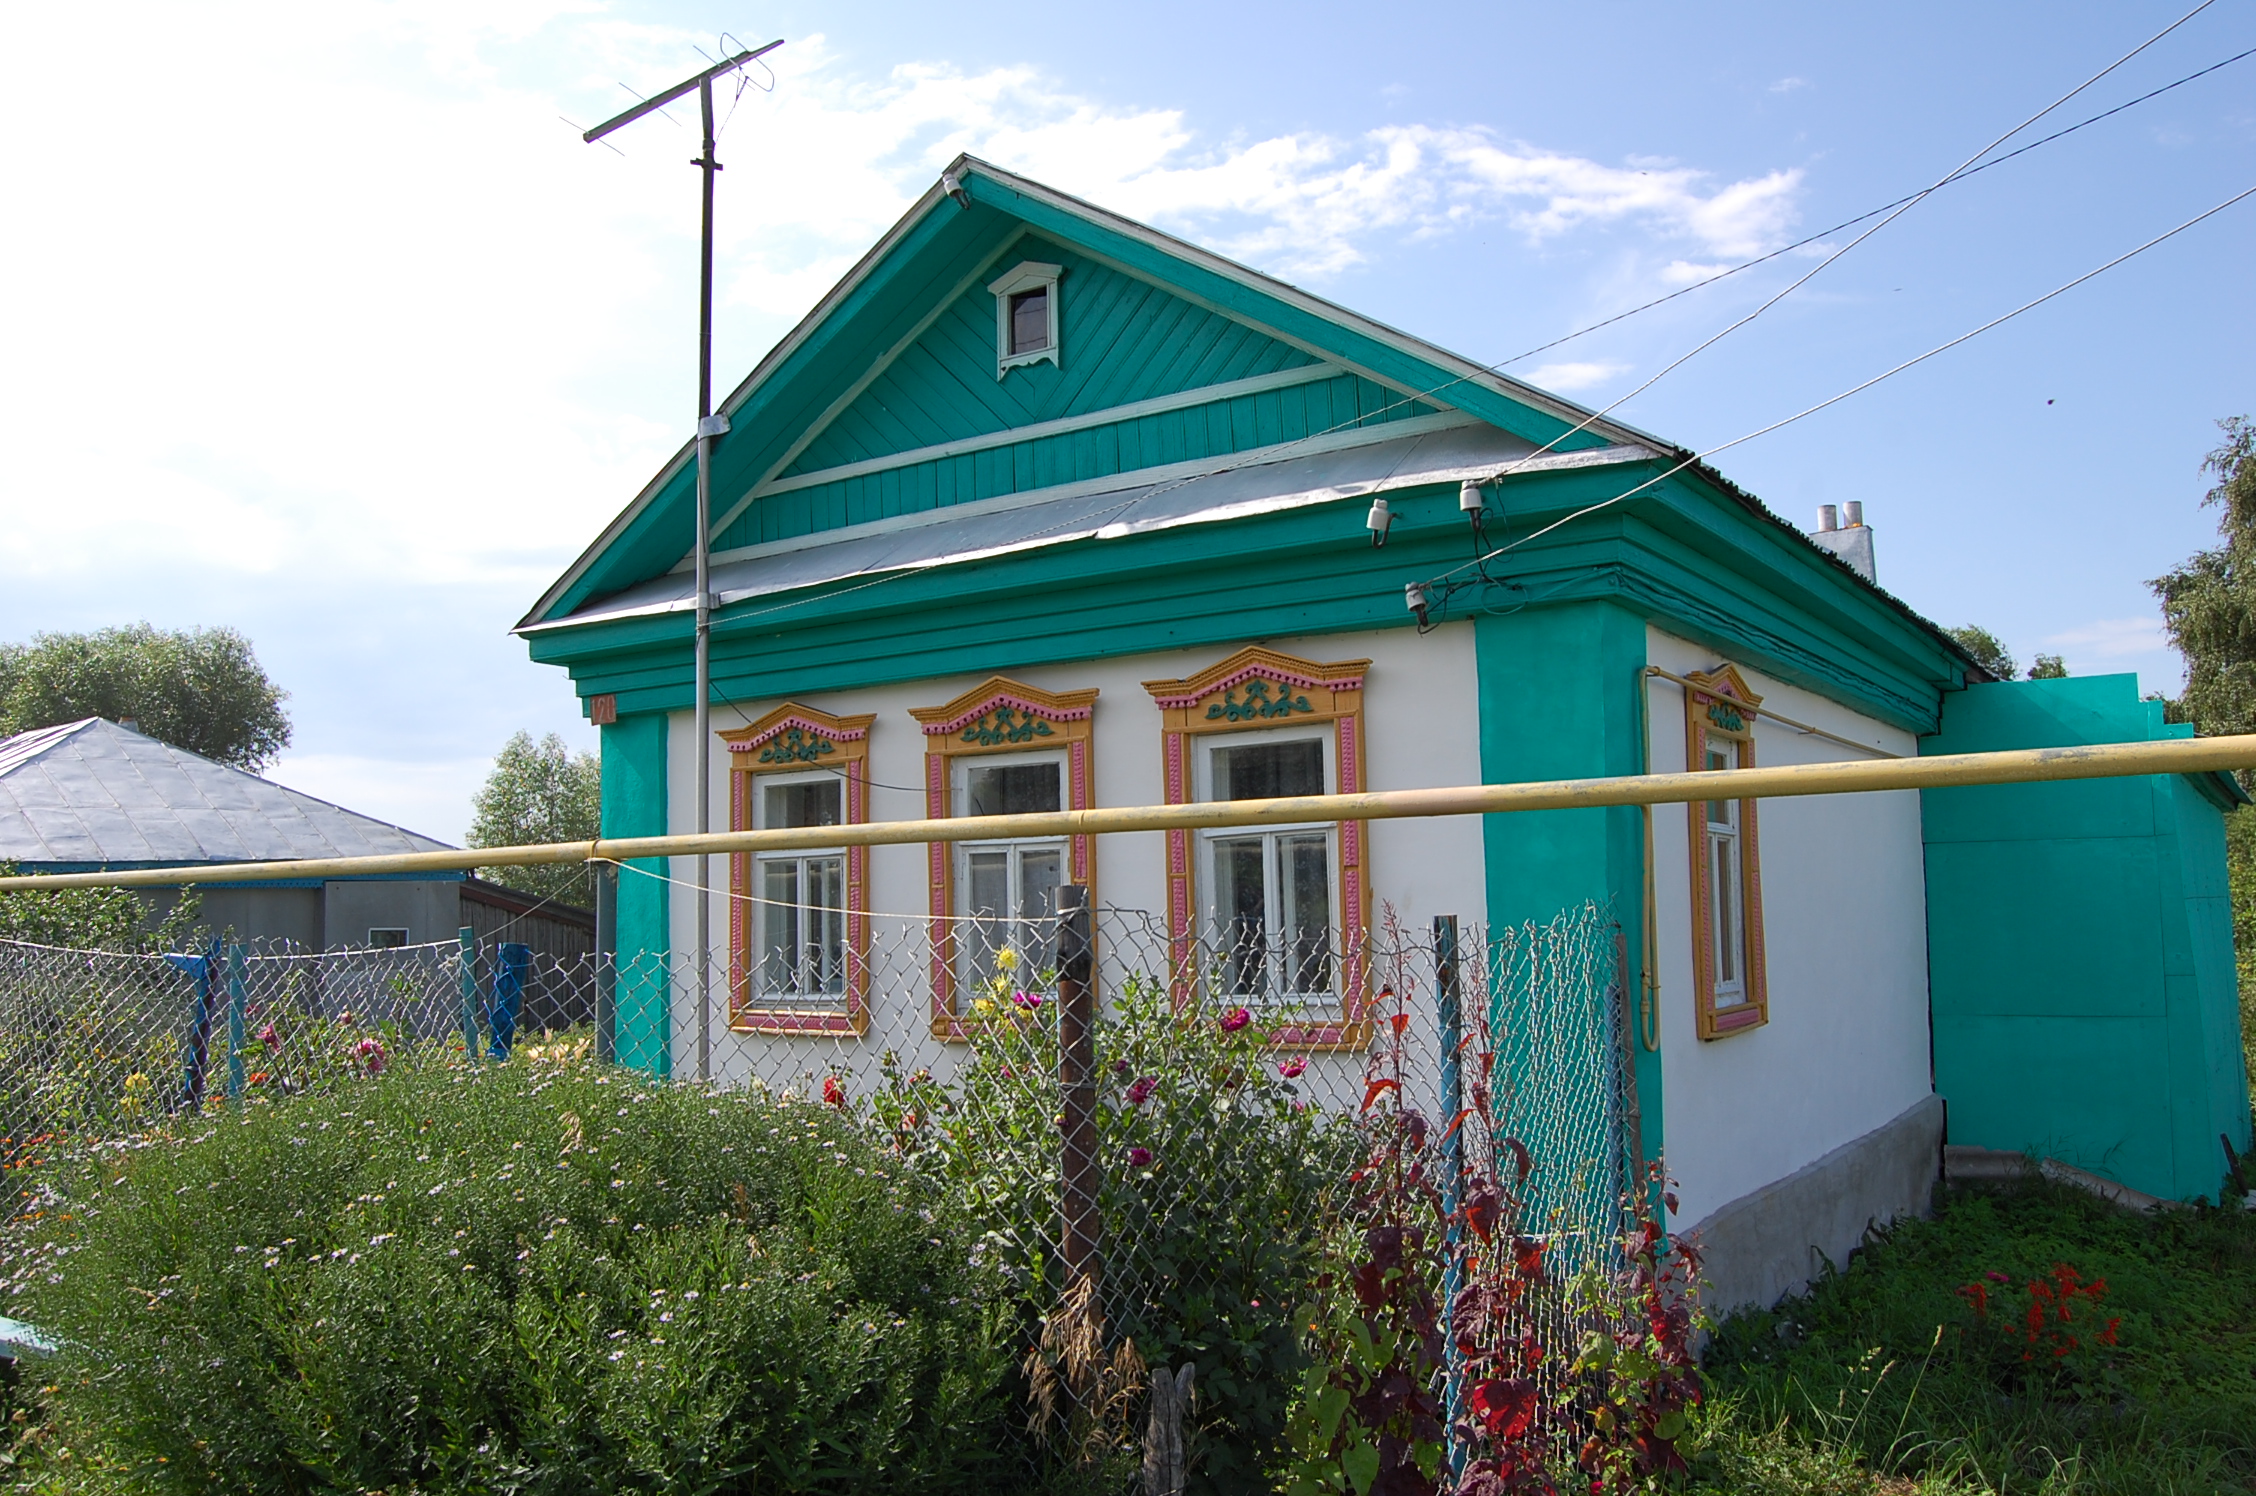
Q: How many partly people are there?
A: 0